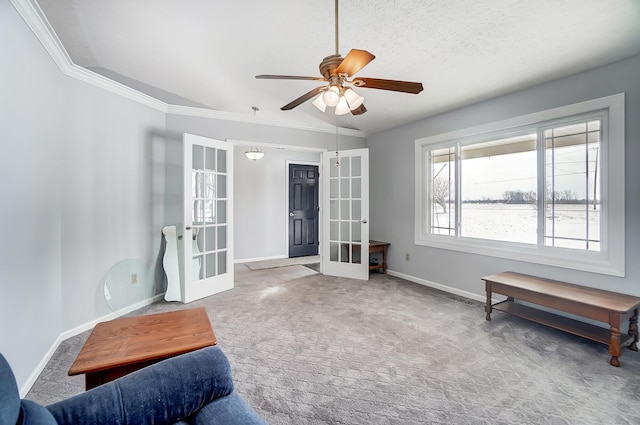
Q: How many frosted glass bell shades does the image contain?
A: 4